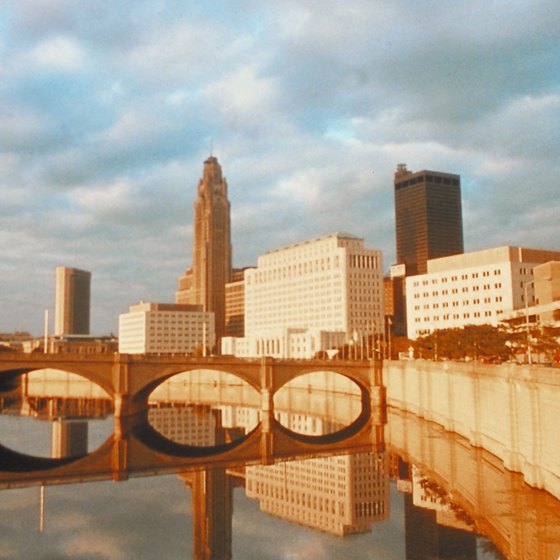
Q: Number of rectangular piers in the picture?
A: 3